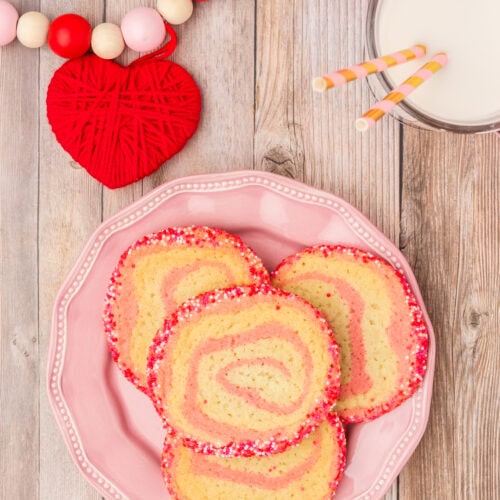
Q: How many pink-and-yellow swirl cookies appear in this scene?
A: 4